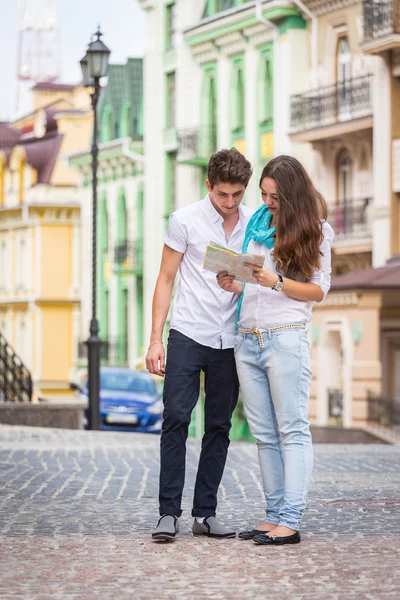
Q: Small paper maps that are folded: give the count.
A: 1